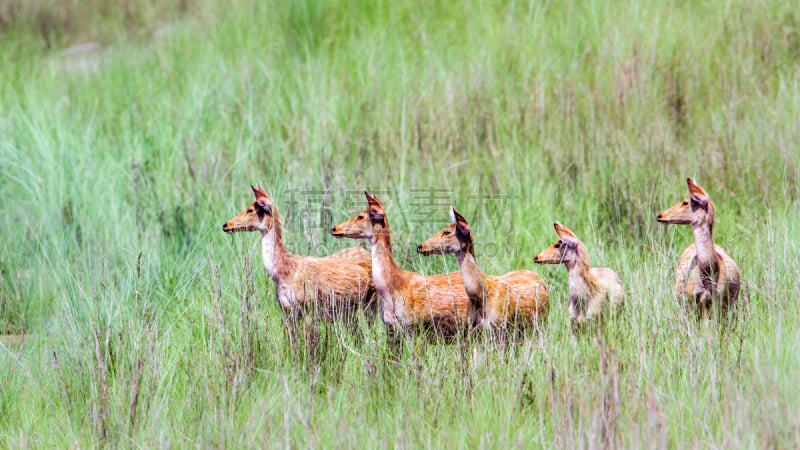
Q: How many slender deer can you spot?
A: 5